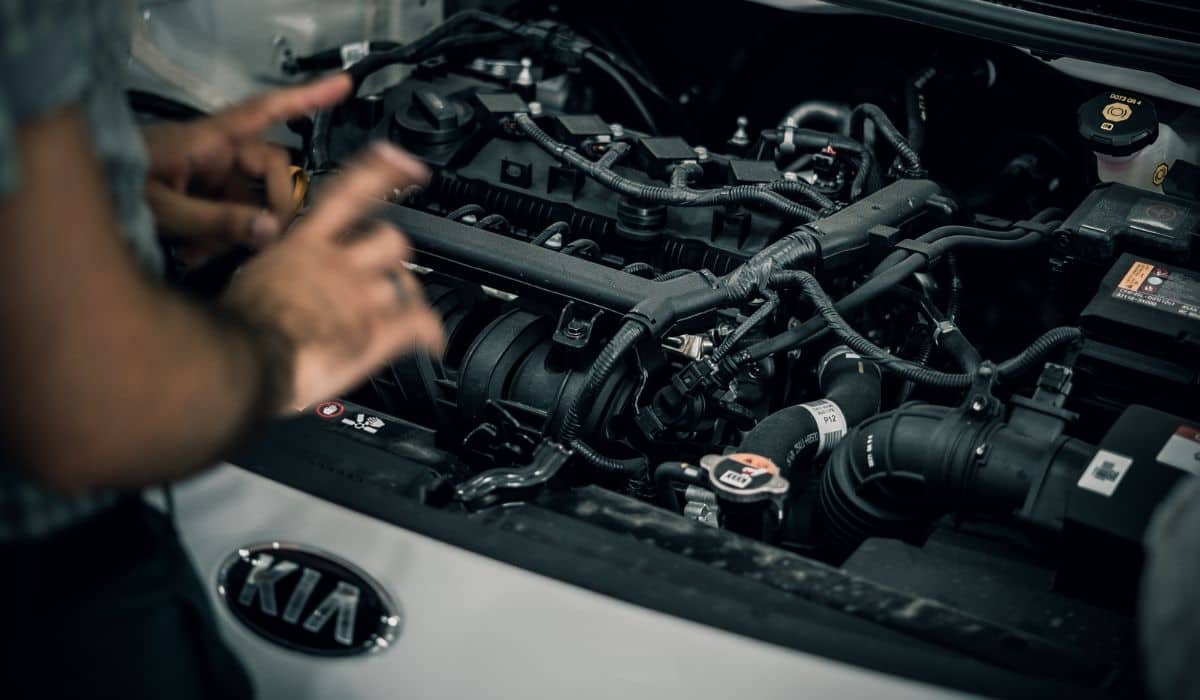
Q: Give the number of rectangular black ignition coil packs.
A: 4